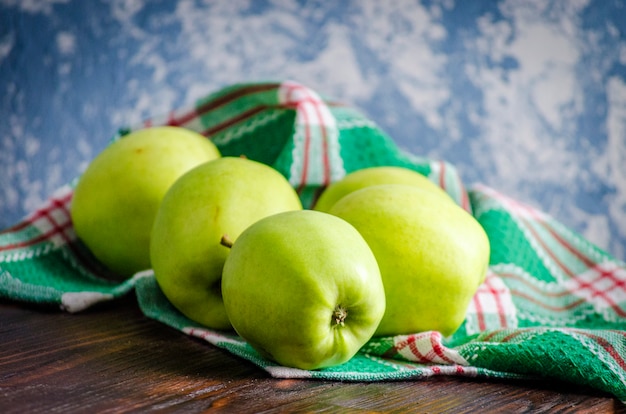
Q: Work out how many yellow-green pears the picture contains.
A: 0